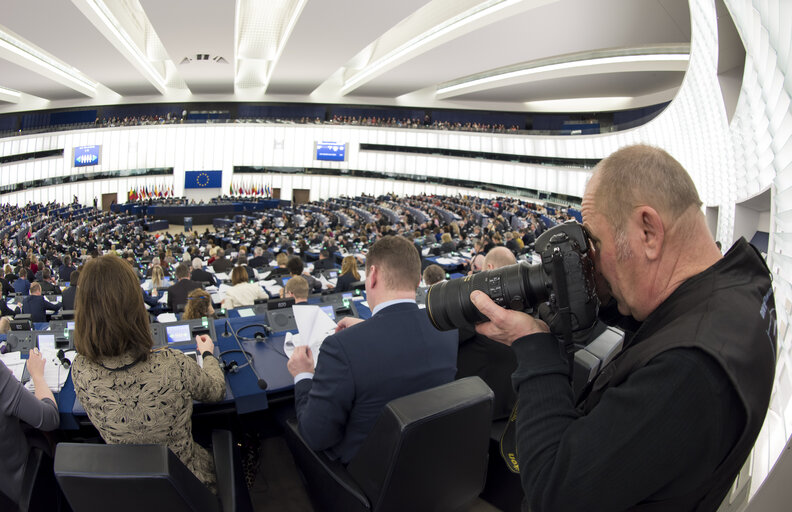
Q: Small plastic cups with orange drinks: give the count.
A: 0